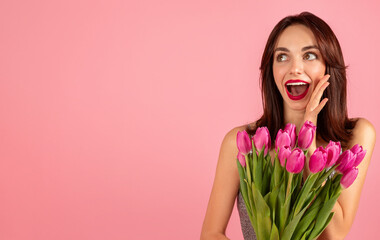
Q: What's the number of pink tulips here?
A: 13